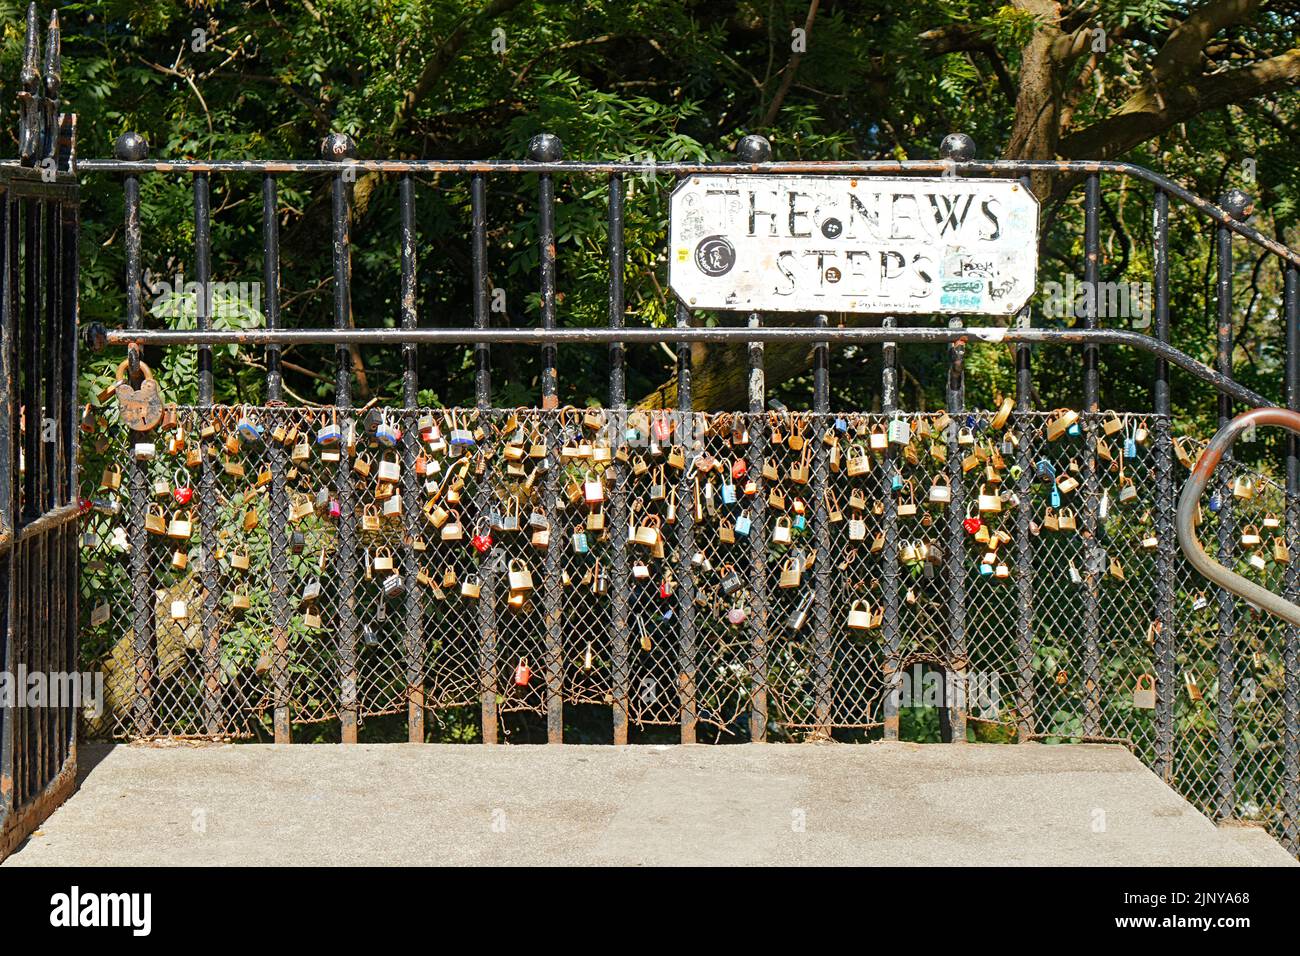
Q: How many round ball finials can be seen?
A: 6